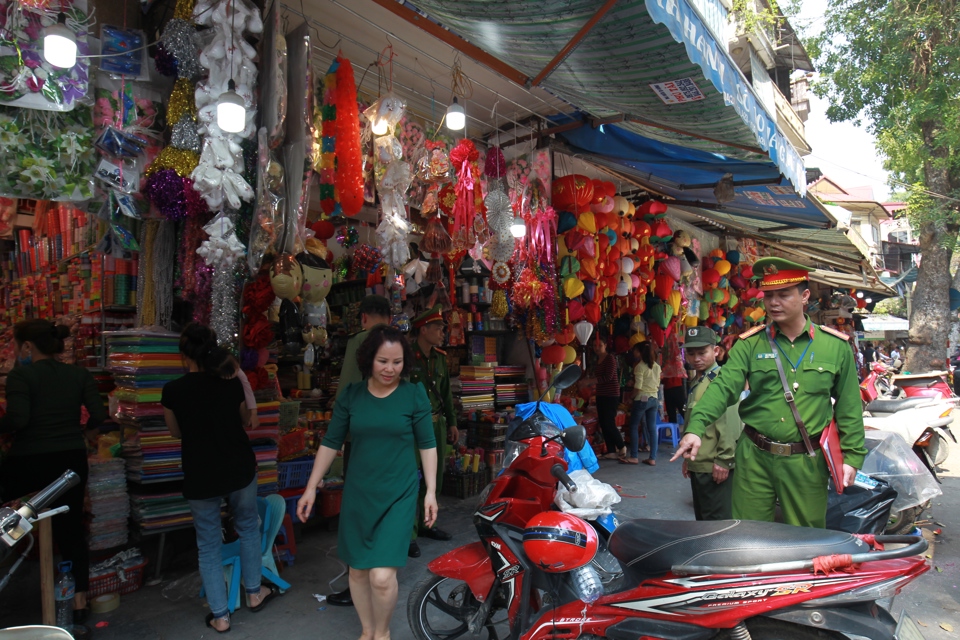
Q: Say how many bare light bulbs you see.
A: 5